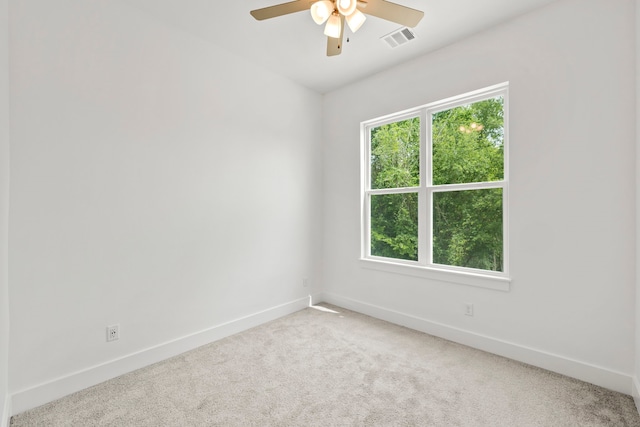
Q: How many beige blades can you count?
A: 3